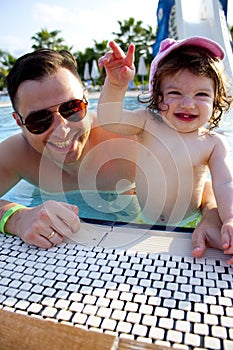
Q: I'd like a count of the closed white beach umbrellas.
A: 3